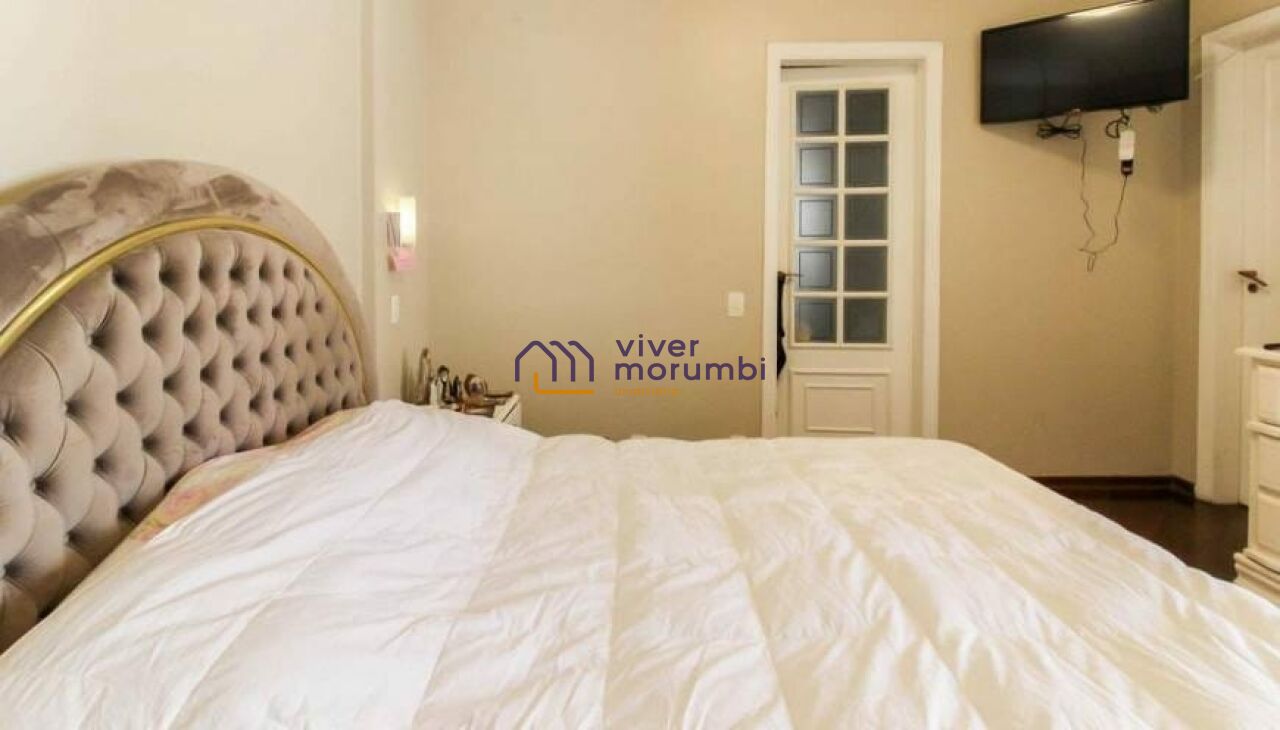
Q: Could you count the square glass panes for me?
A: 10